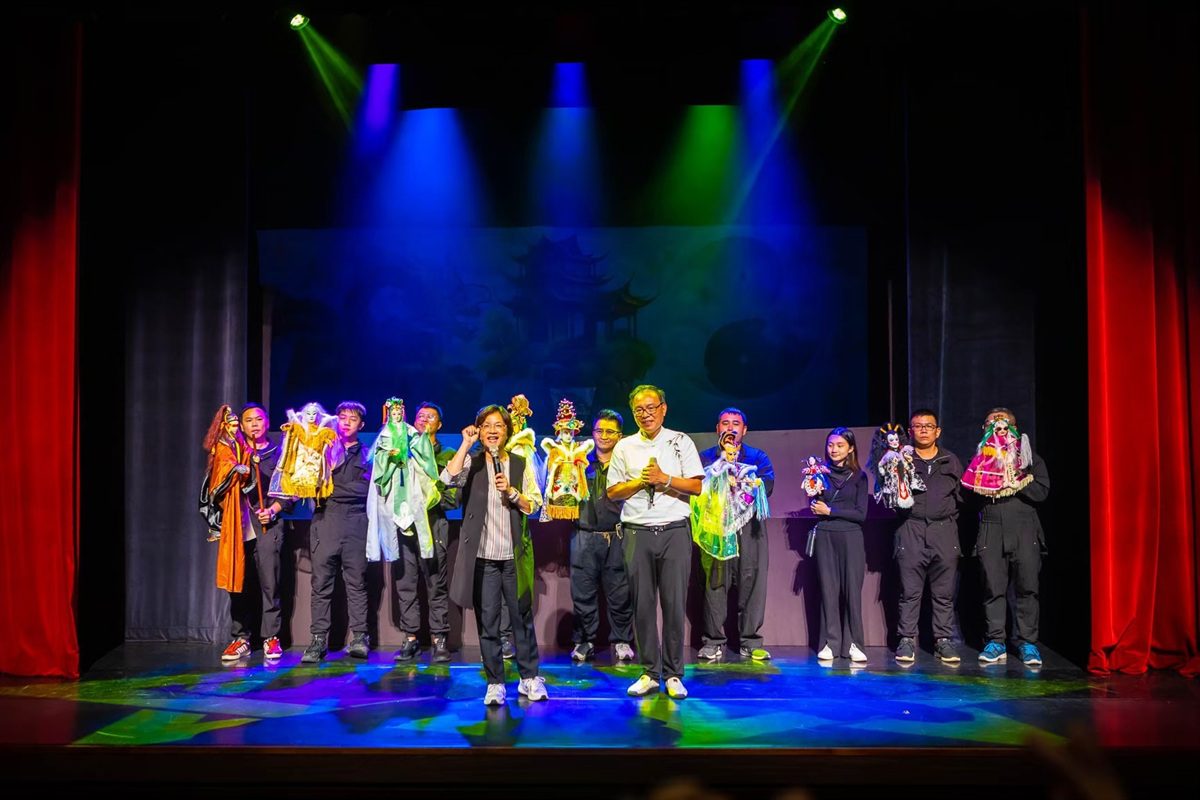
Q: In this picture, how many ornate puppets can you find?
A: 9